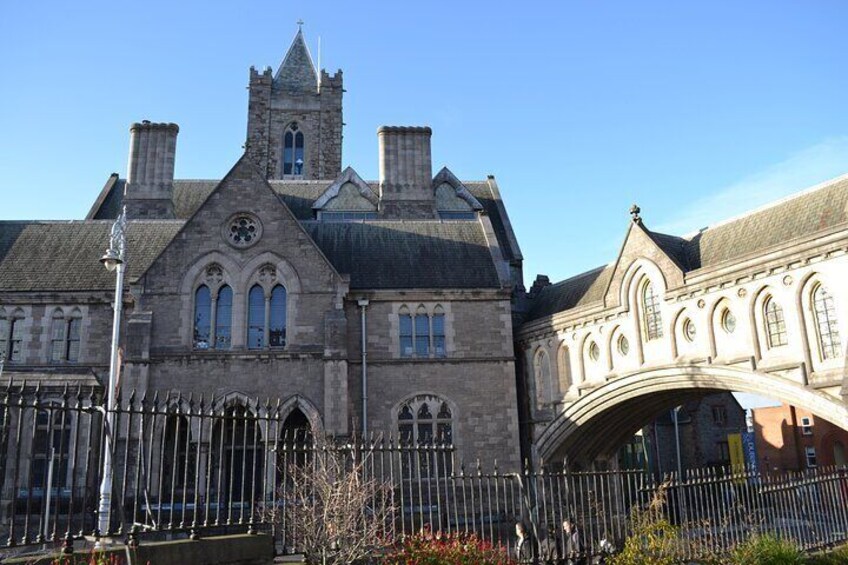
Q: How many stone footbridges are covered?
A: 1